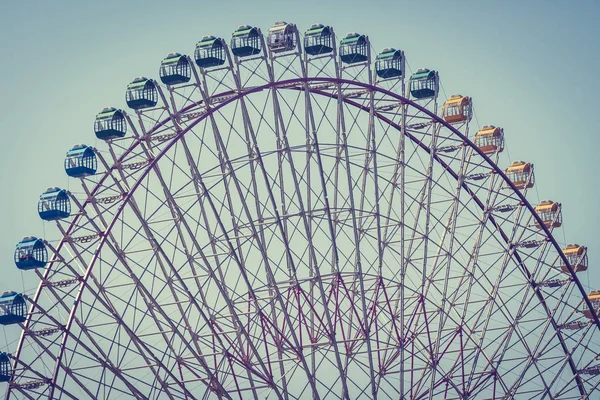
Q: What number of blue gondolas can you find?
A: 5